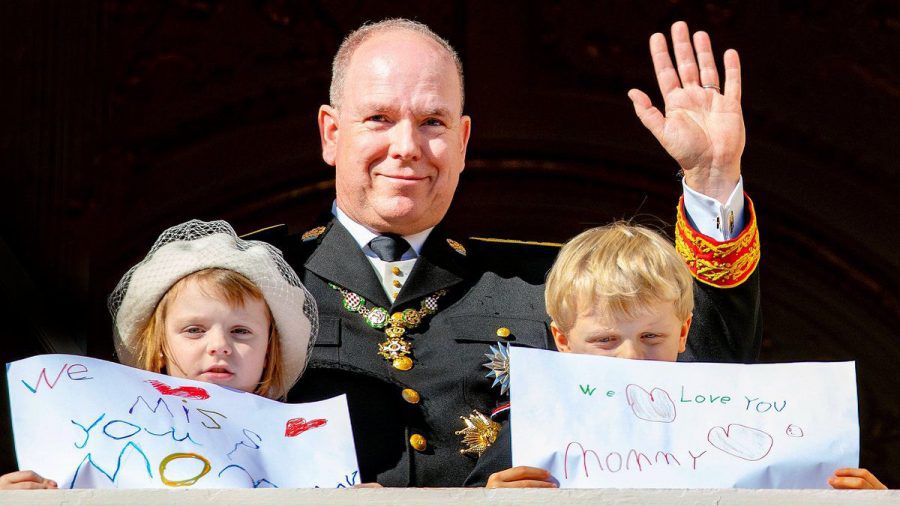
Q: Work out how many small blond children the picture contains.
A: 2